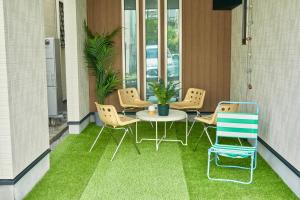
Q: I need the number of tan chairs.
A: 4